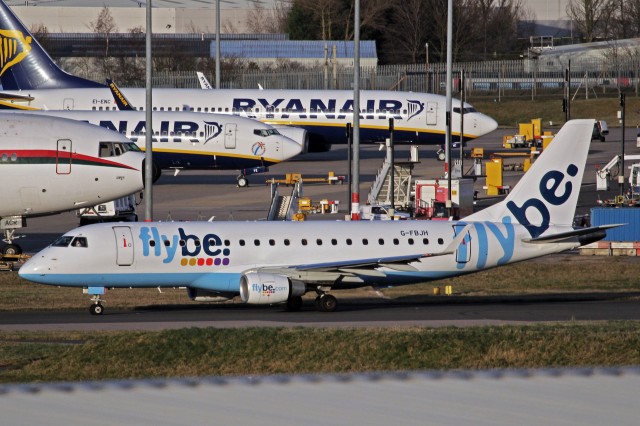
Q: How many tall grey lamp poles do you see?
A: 4